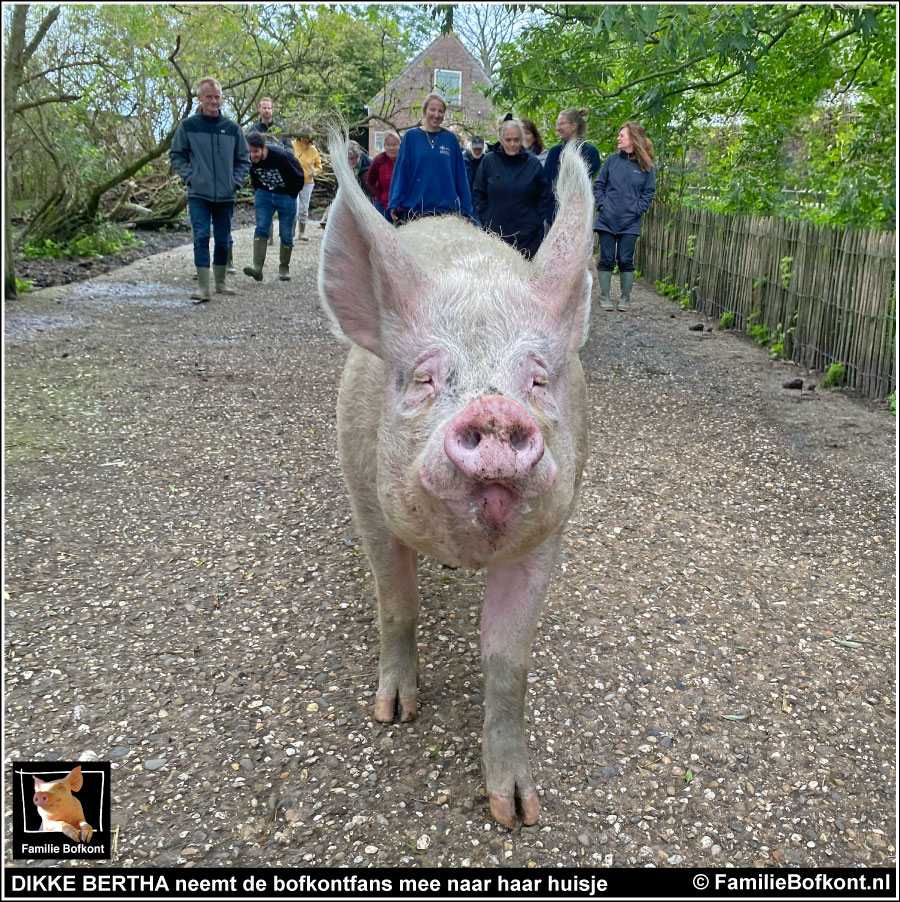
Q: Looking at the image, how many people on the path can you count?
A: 12